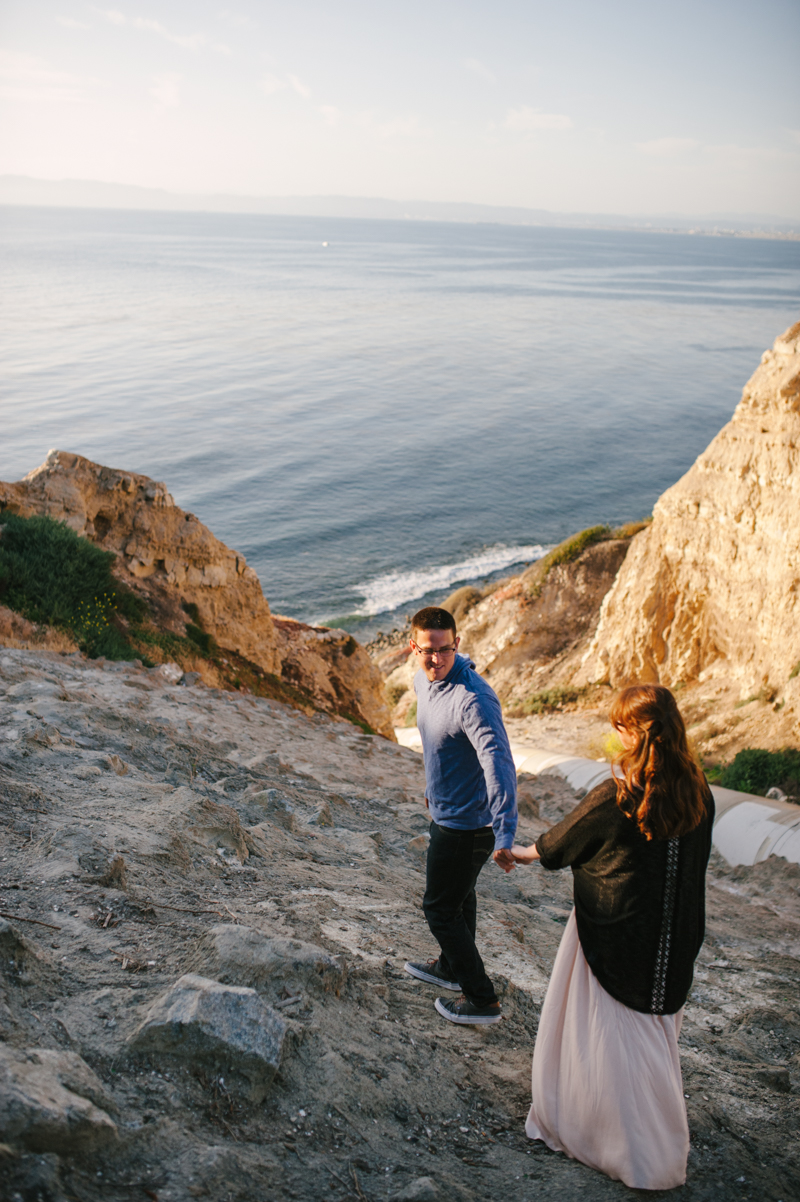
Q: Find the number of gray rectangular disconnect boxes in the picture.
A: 0